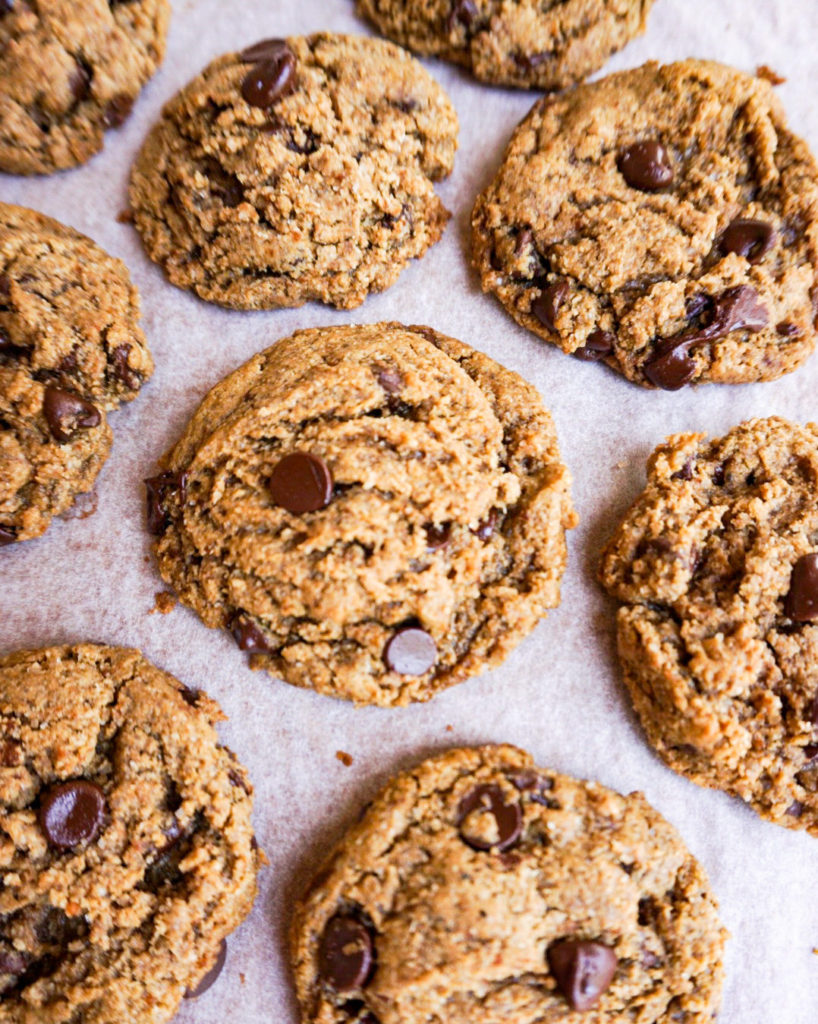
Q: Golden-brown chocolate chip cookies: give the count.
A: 9